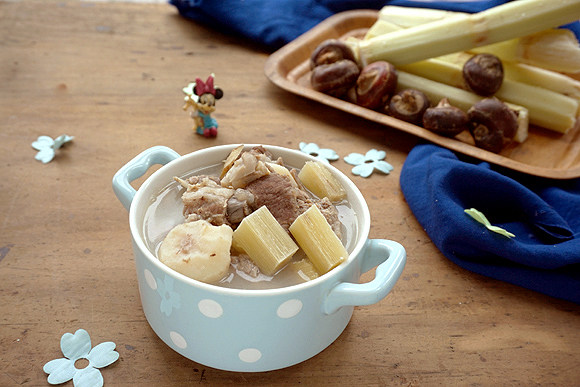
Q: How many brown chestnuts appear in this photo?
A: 8